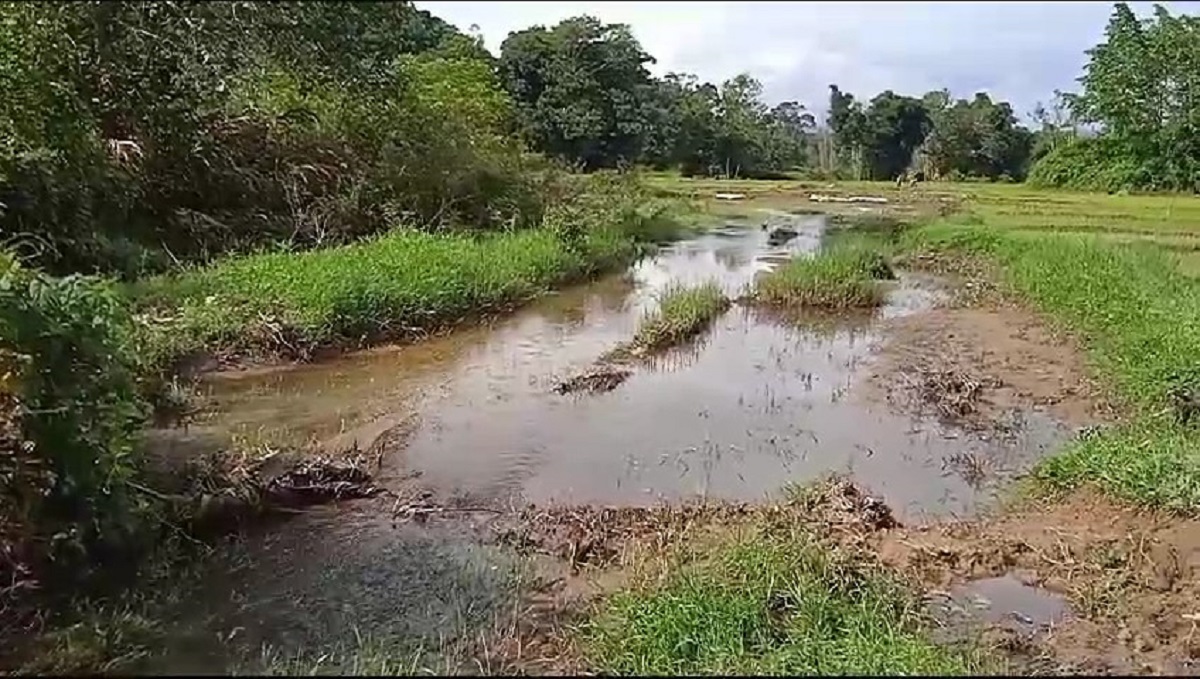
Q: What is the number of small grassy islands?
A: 2